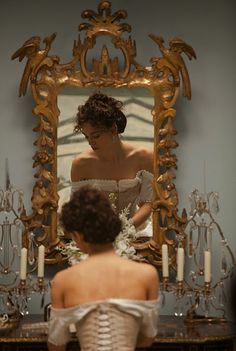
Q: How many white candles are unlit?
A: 5